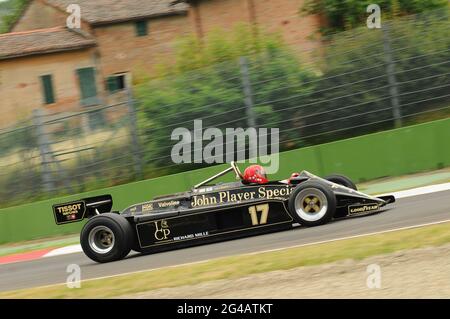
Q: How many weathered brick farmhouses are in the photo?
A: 1